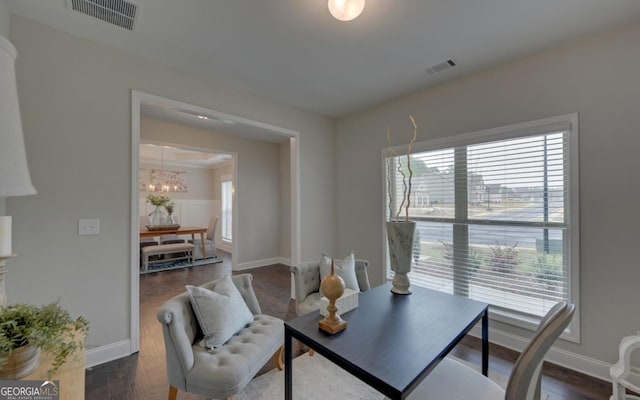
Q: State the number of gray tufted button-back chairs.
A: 2